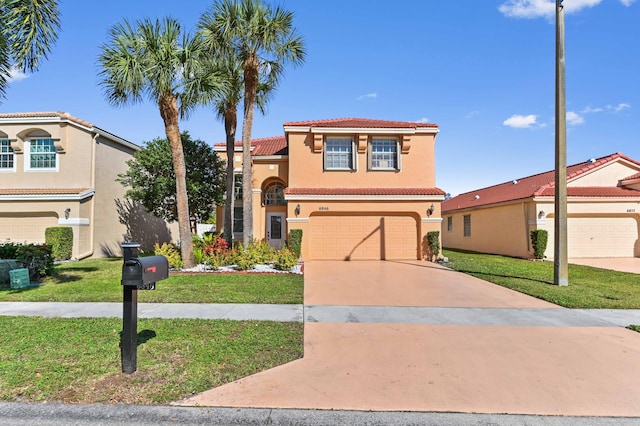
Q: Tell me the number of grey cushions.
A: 0